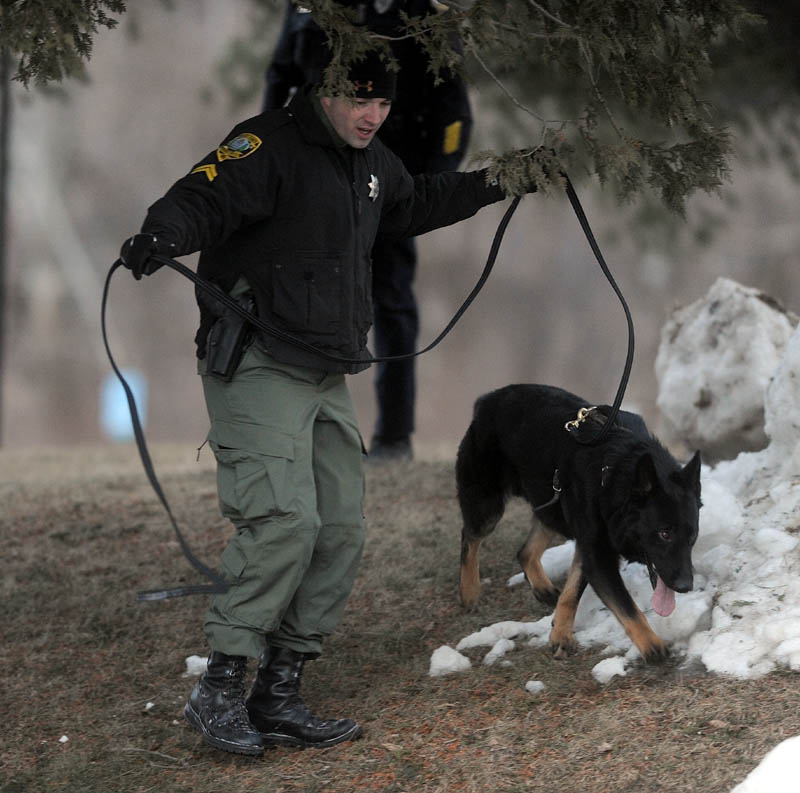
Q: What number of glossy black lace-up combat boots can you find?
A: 2